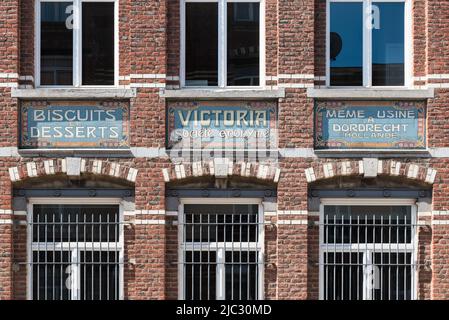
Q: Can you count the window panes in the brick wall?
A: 15